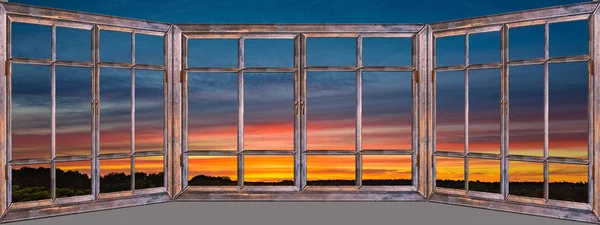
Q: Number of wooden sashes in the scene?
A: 6